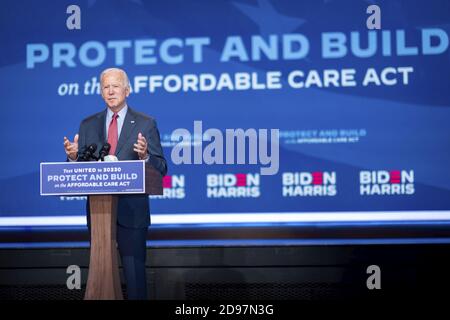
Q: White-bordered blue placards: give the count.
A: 1